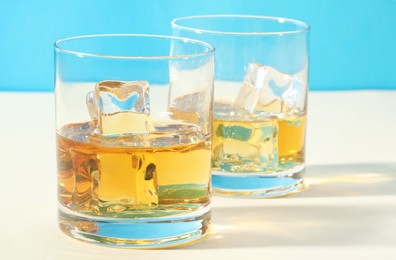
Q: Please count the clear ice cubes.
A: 4